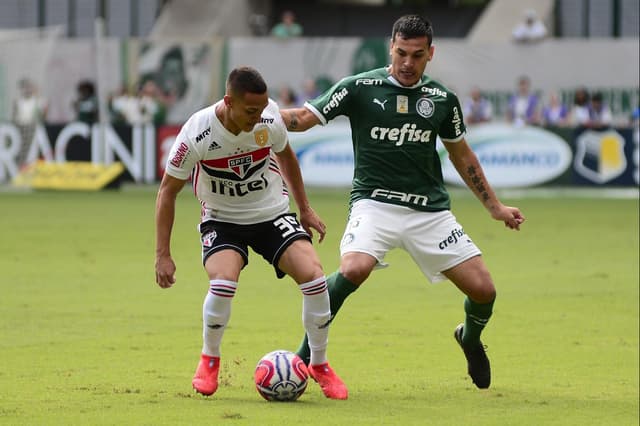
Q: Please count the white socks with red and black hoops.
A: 2